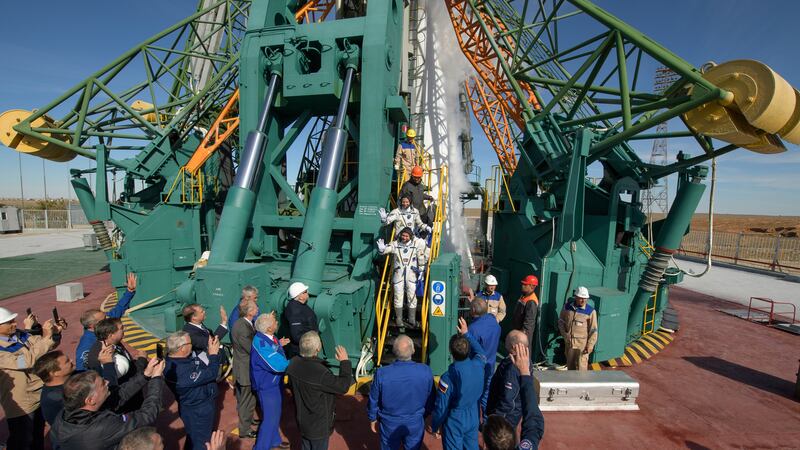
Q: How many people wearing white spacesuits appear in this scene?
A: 2